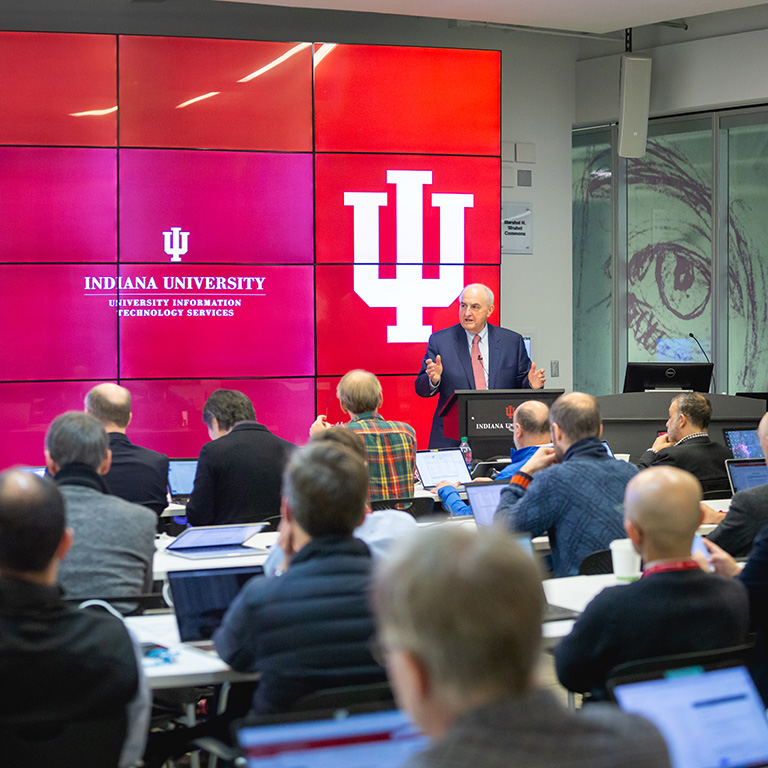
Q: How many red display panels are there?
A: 6